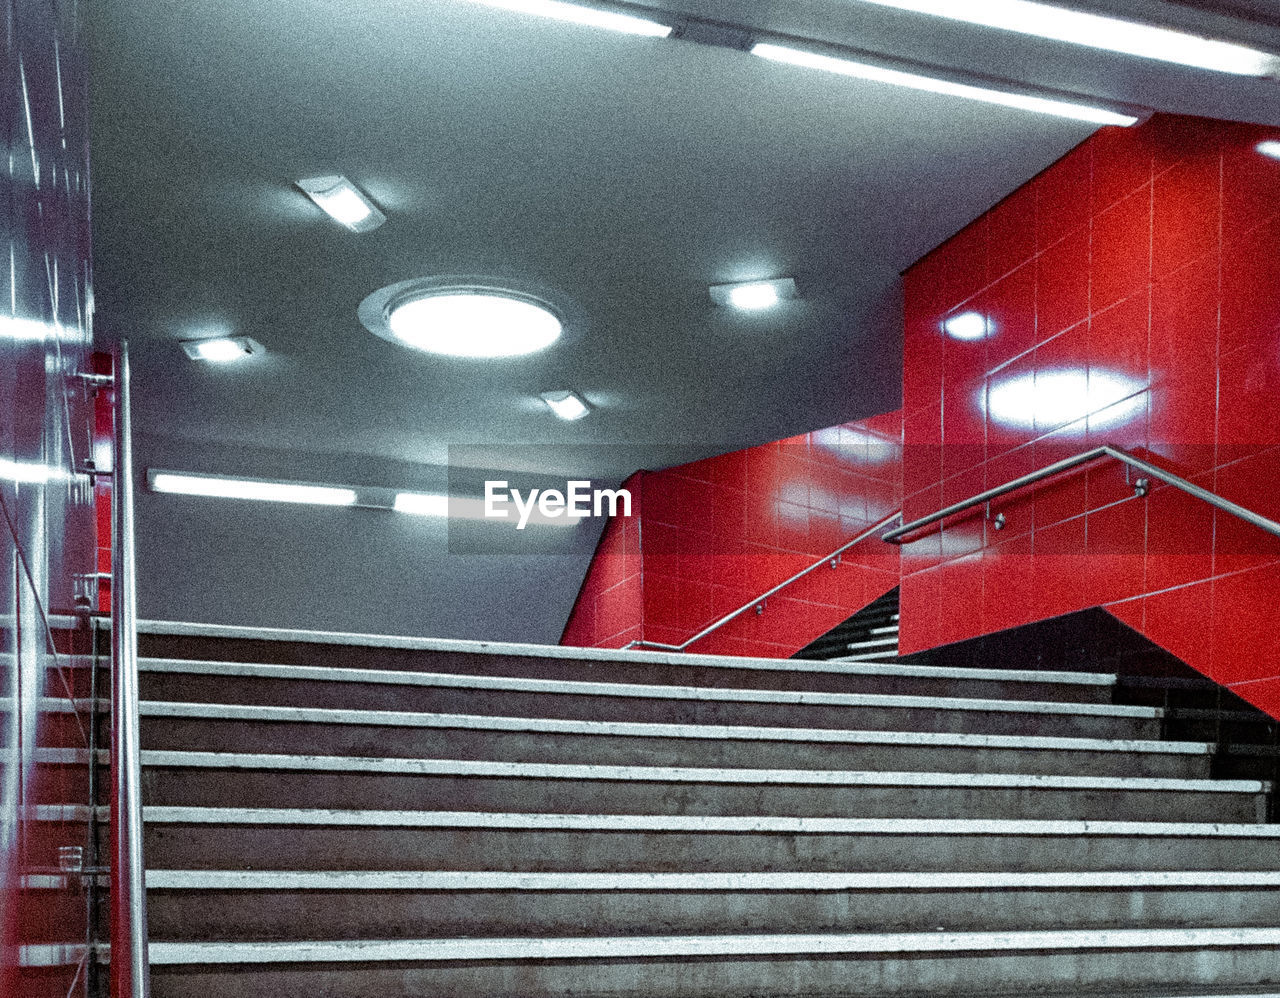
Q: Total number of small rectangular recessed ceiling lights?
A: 4